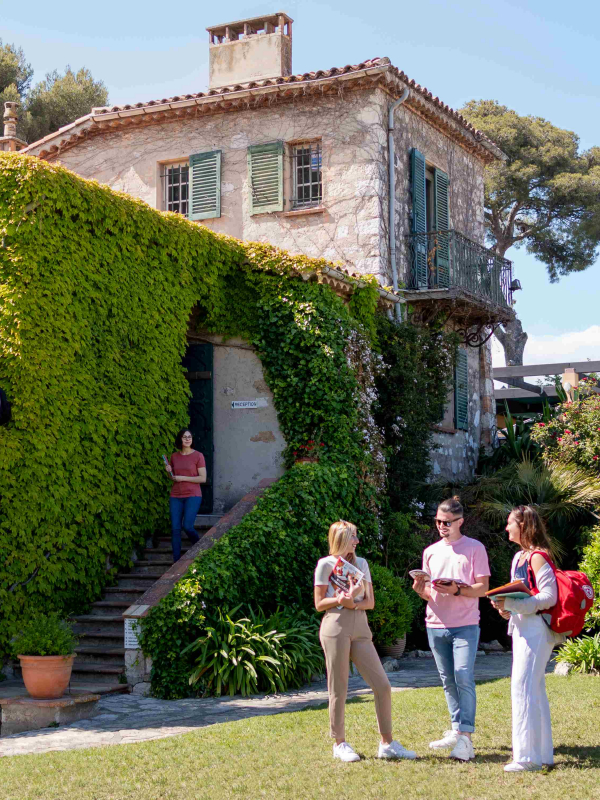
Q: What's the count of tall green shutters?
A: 2